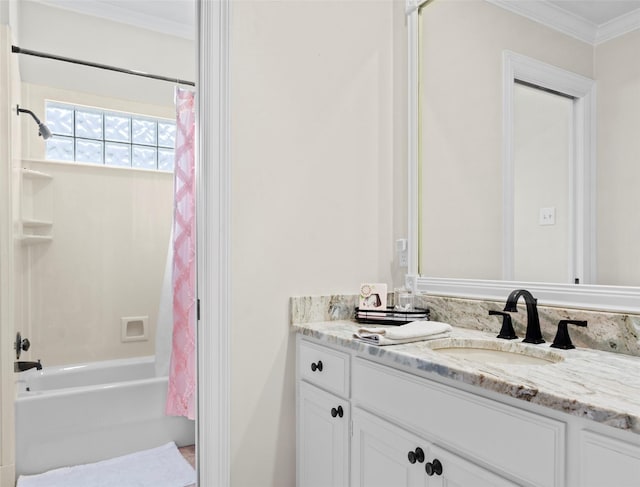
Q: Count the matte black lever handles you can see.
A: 2